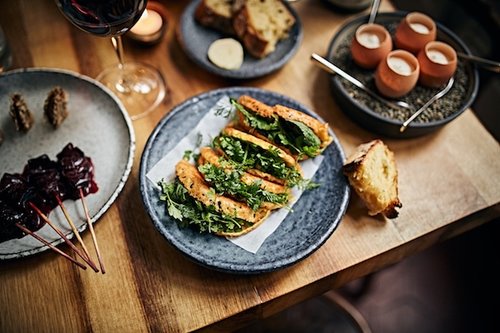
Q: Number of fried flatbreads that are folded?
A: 4